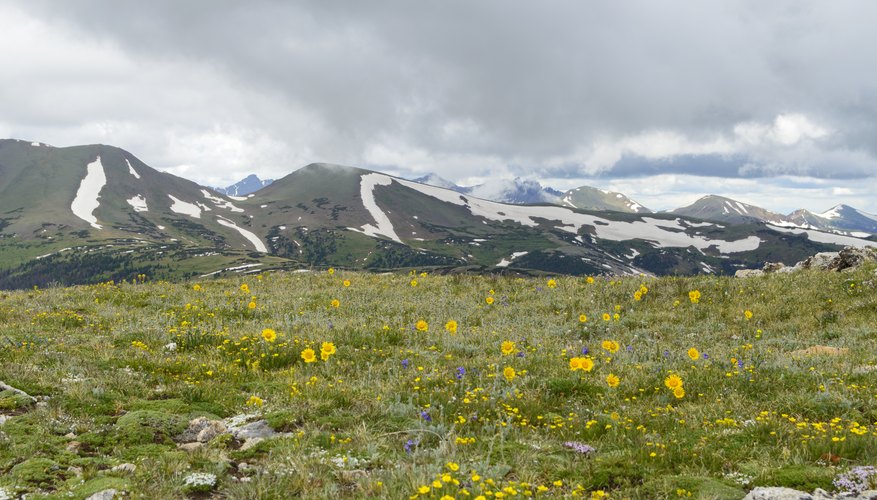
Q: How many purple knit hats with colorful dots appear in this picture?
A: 0